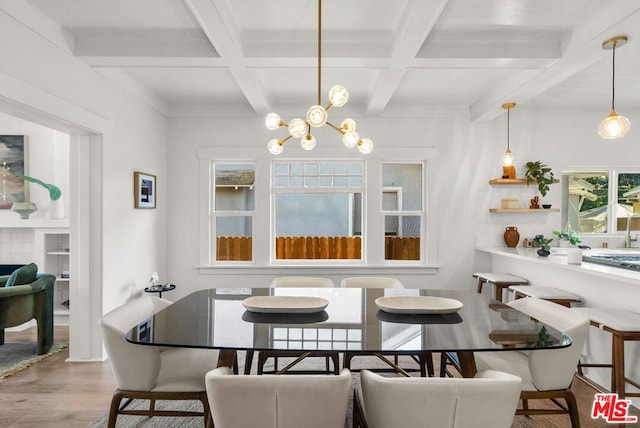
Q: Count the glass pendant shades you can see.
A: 2